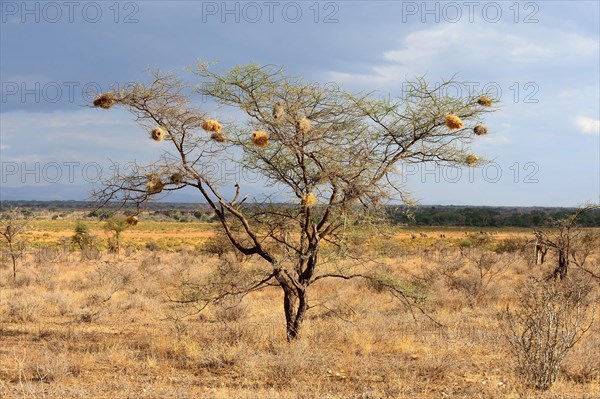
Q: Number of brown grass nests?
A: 15